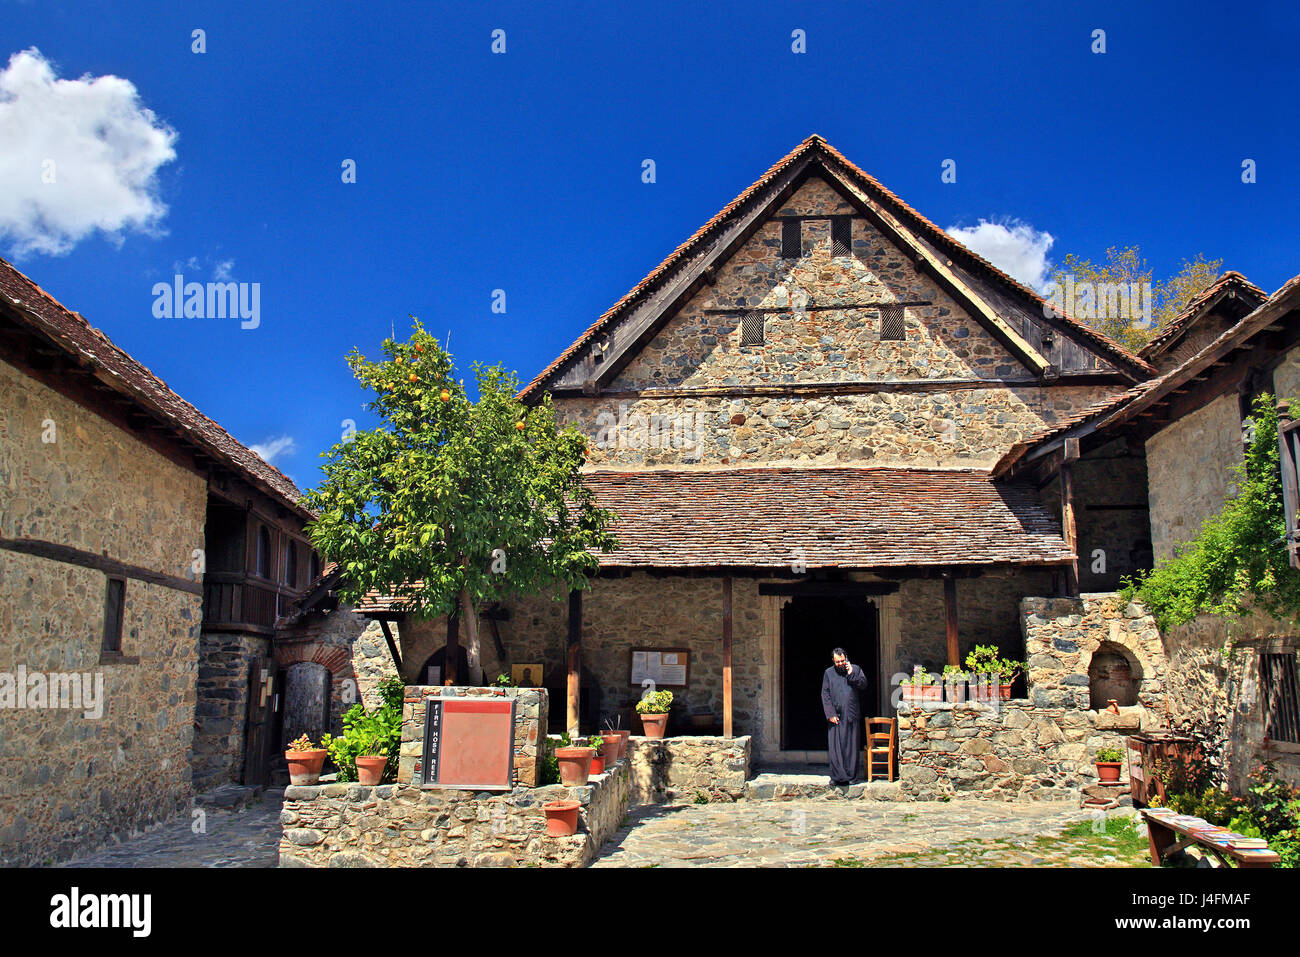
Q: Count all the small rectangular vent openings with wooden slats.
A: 4